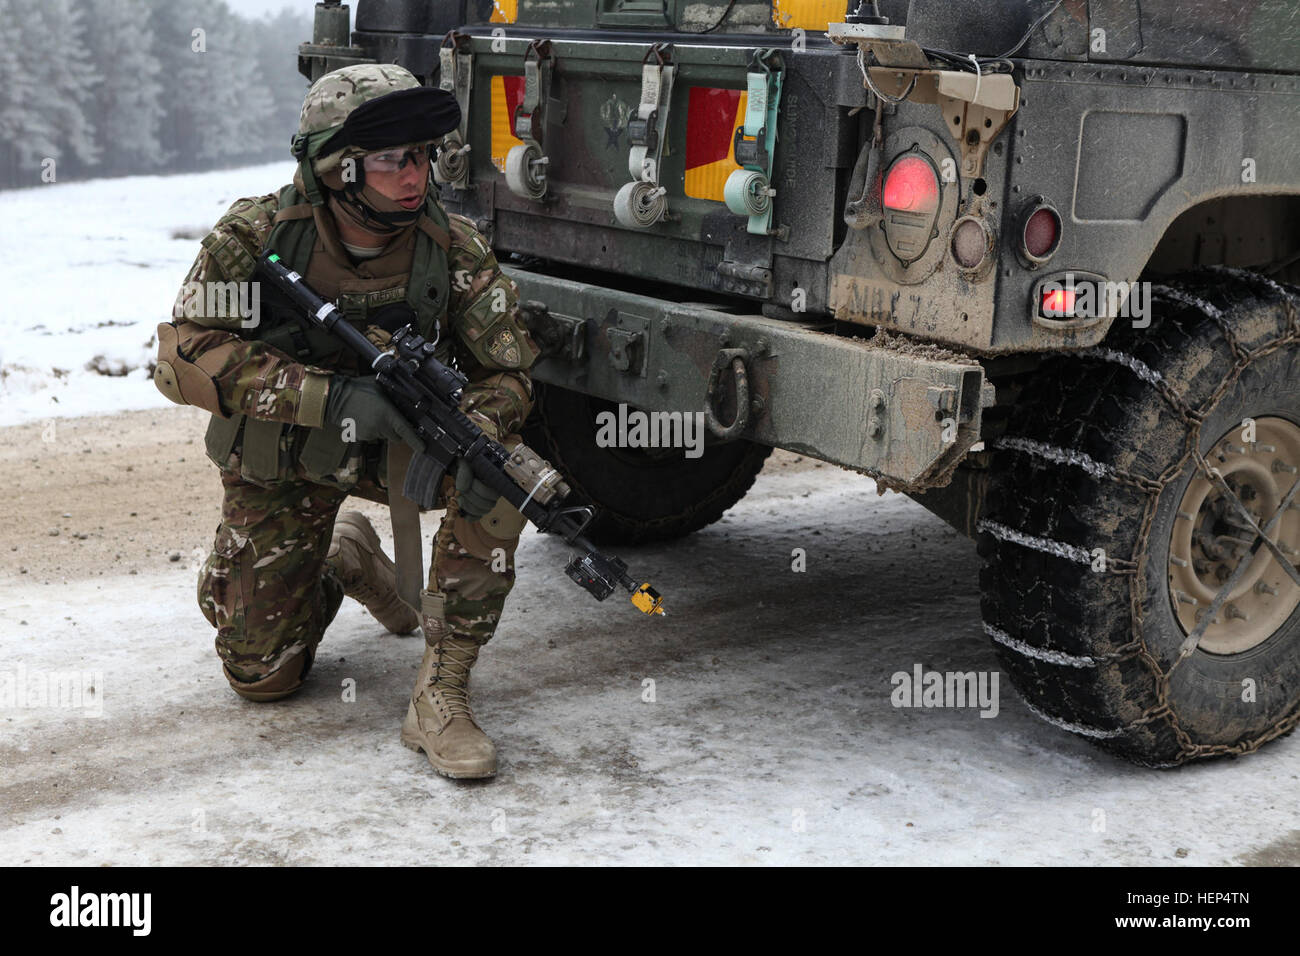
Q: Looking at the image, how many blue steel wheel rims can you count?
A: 0